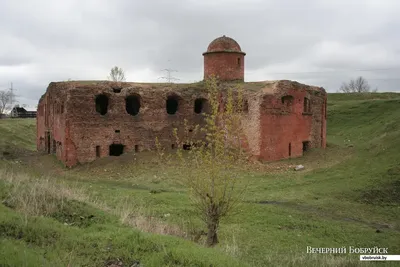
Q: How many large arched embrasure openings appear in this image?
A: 4